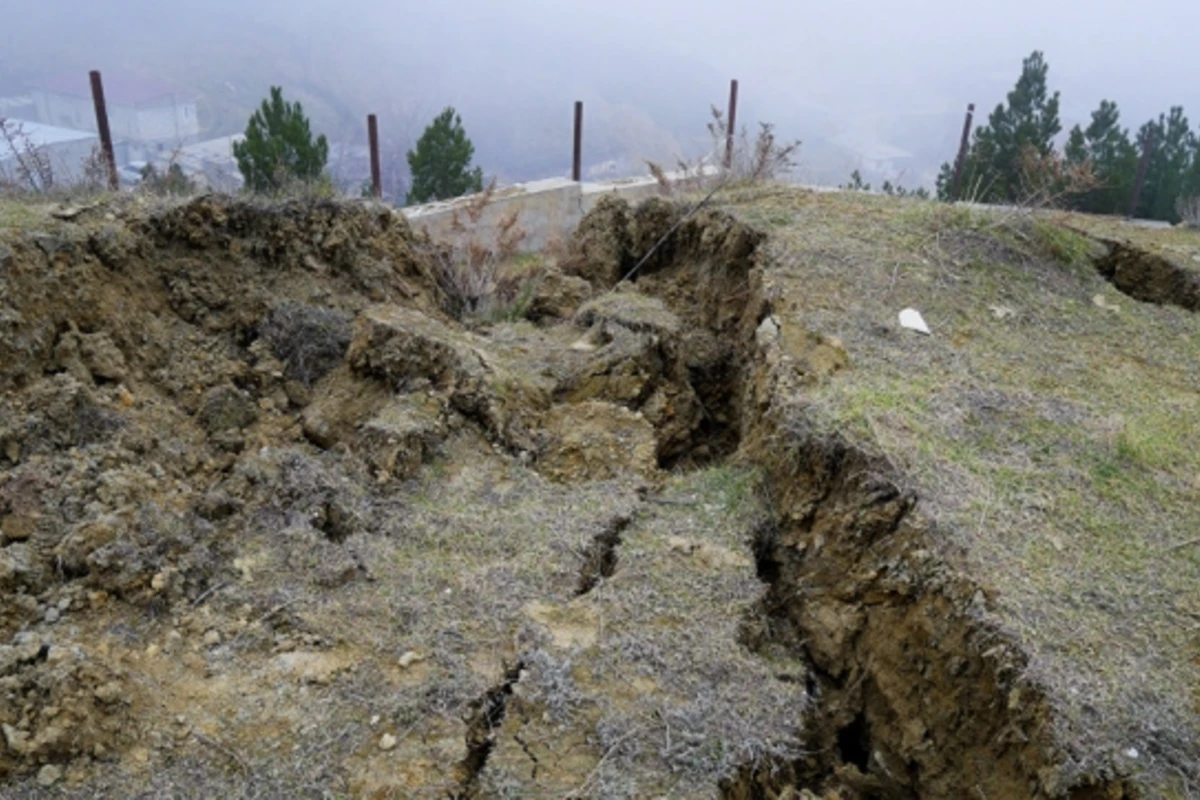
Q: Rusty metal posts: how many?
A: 6